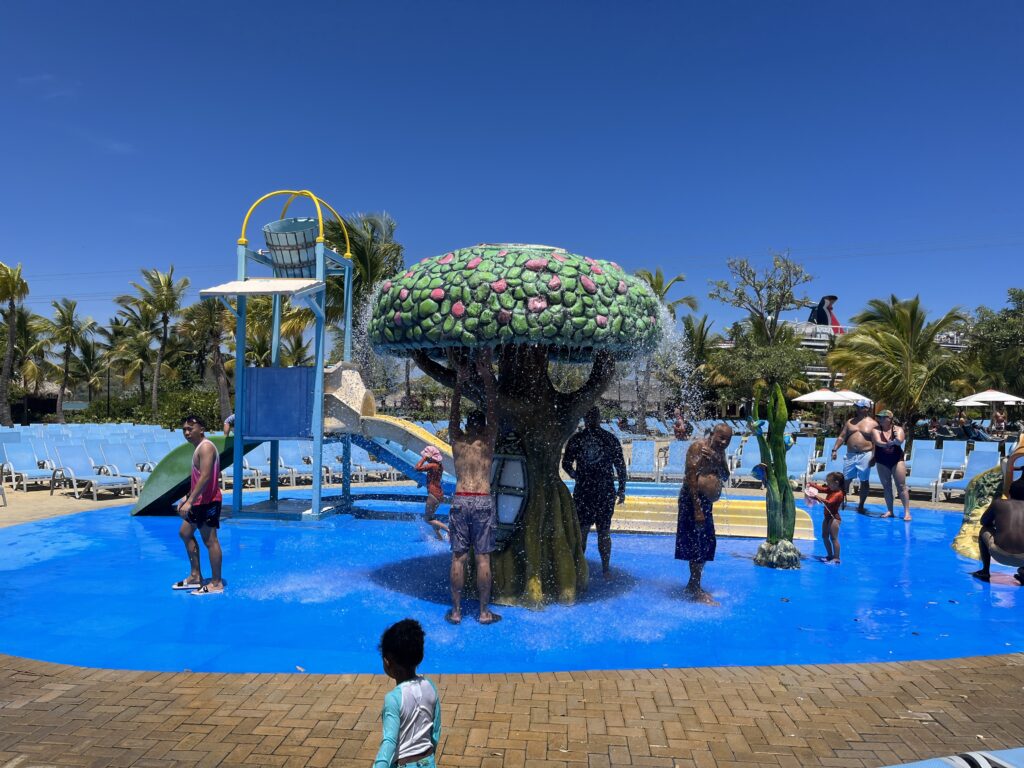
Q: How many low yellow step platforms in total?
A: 1